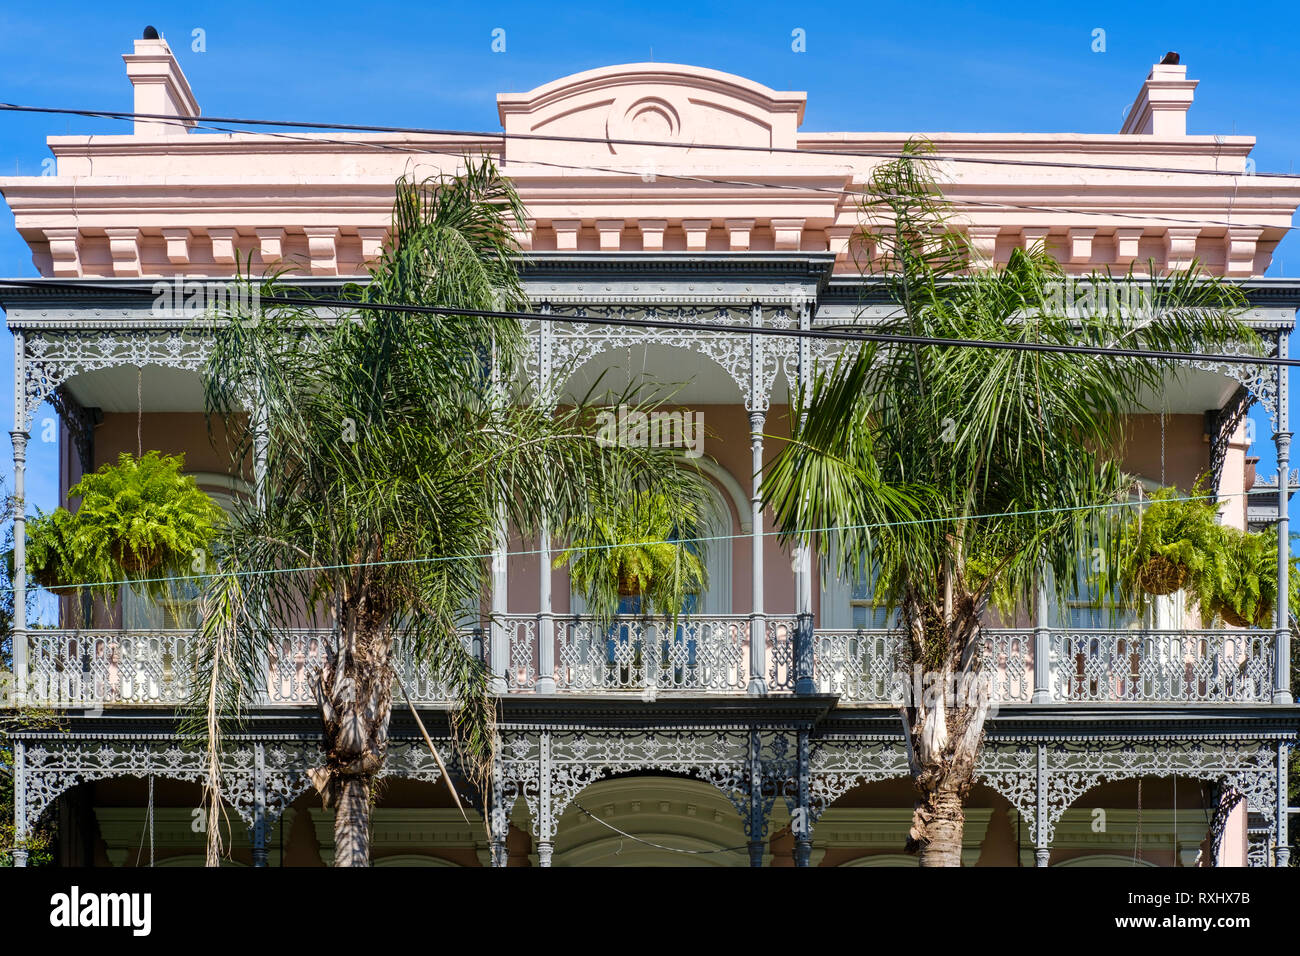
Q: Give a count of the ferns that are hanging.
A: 5